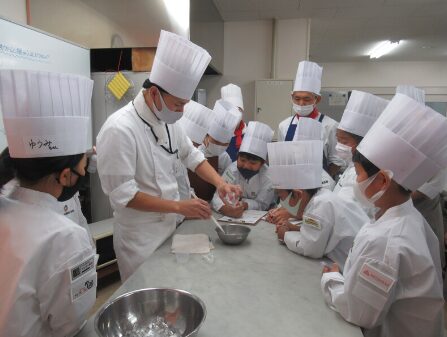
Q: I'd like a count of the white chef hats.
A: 12